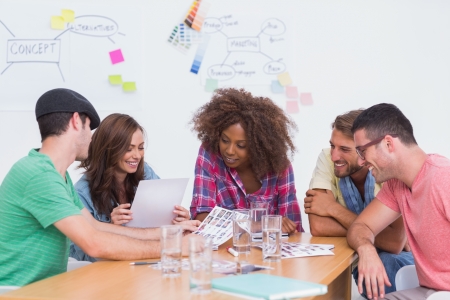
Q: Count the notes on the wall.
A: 11